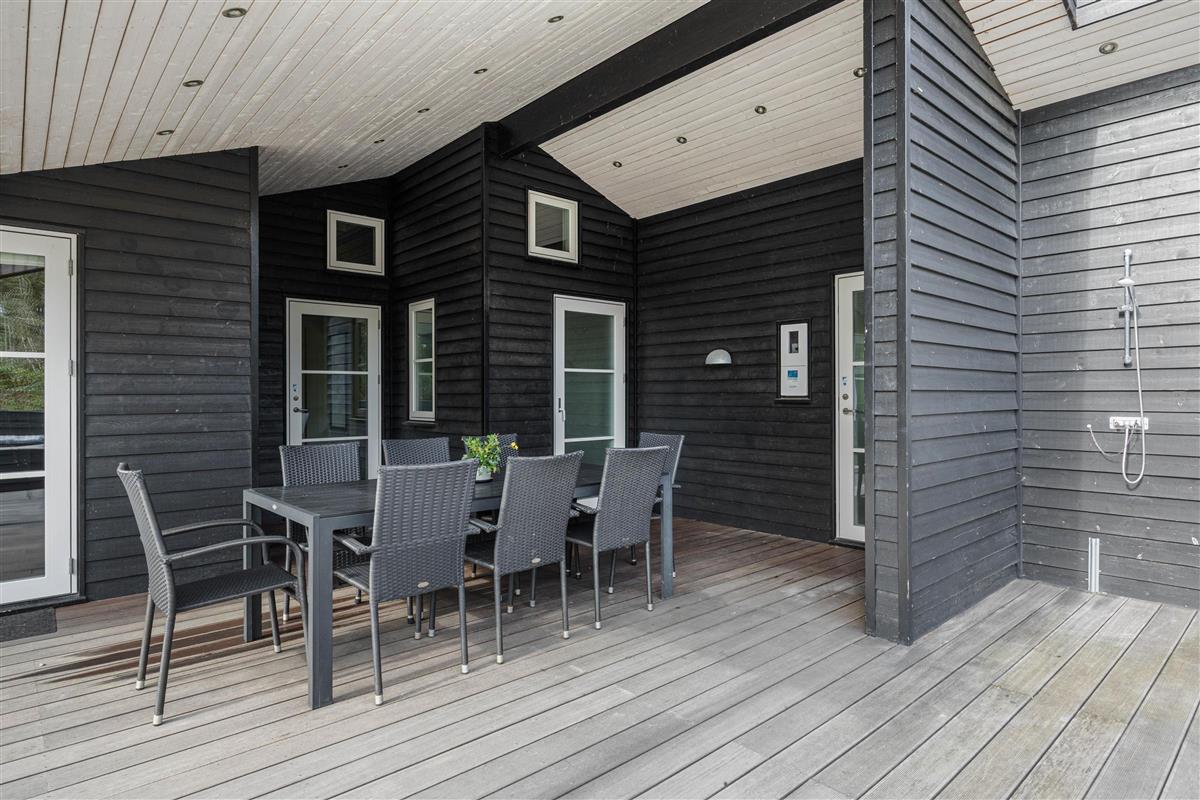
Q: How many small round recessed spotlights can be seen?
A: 13